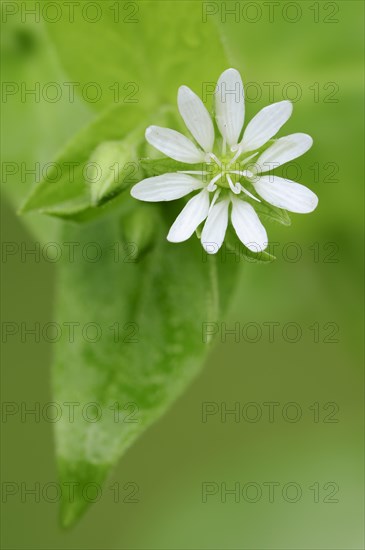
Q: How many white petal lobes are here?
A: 10